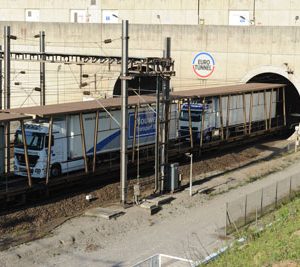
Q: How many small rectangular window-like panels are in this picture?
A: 4